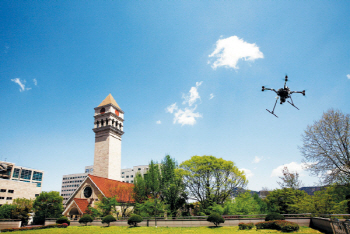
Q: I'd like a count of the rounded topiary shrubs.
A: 6